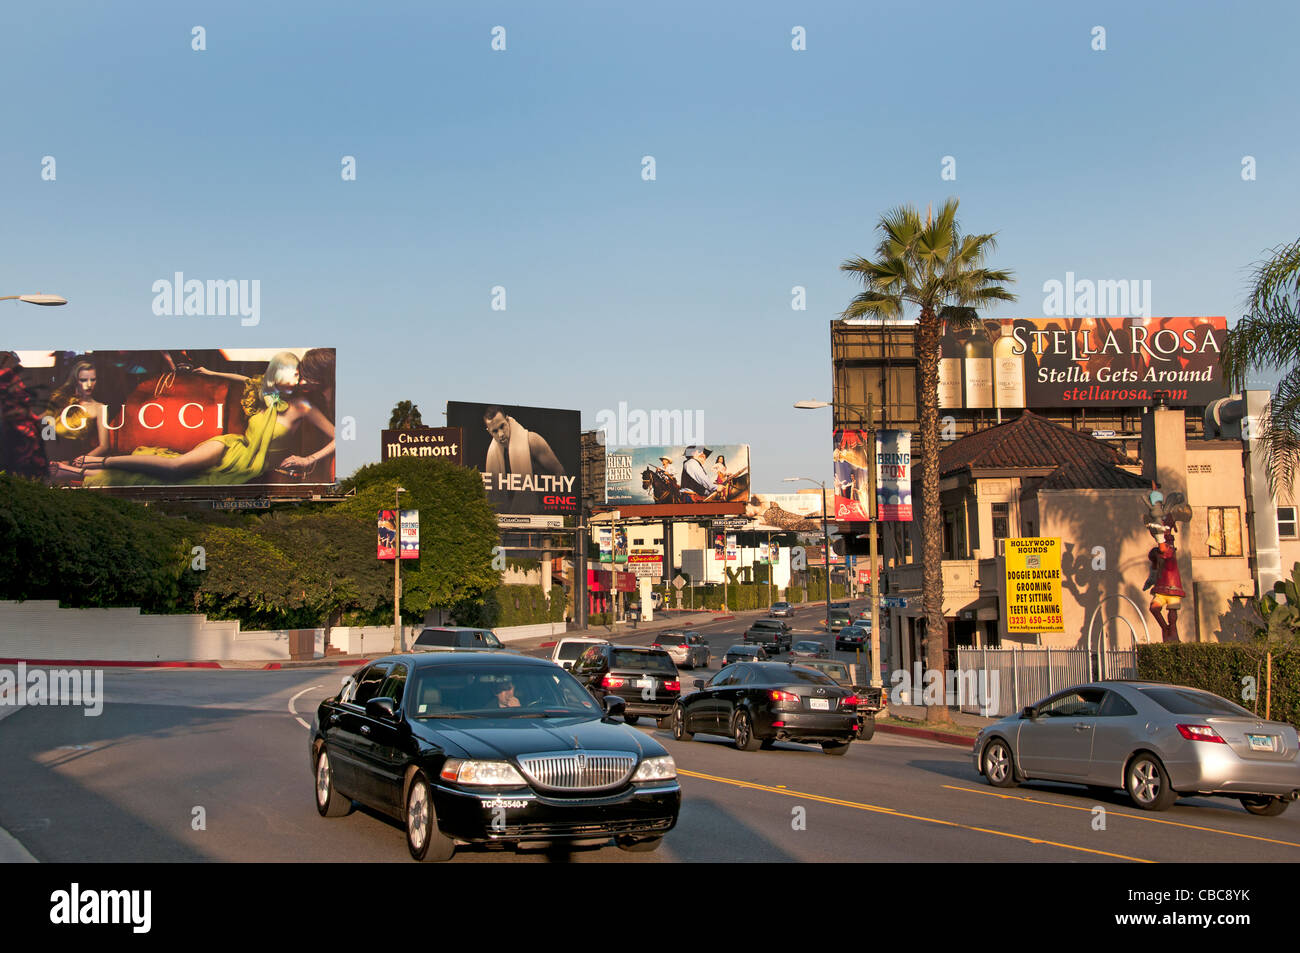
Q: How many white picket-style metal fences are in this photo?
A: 1